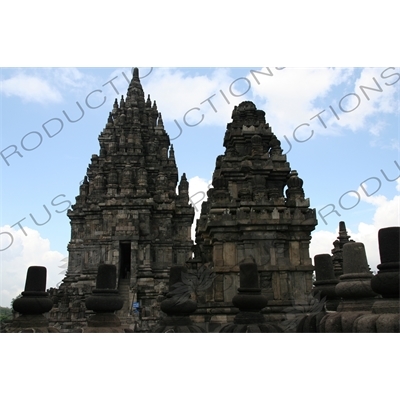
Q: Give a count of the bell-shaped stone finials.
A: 7